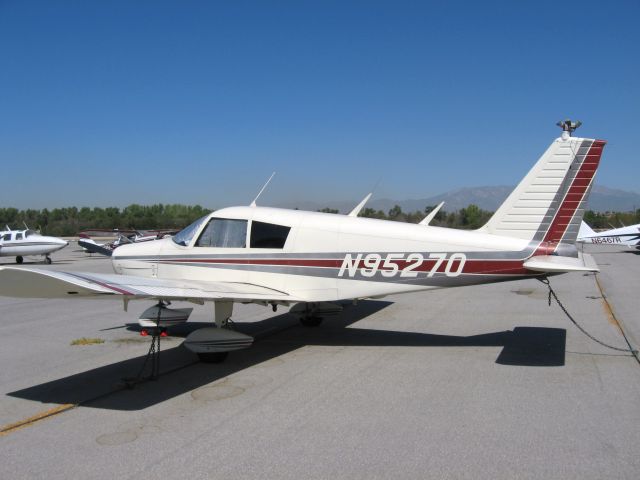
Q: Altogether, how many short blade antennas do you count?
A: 2